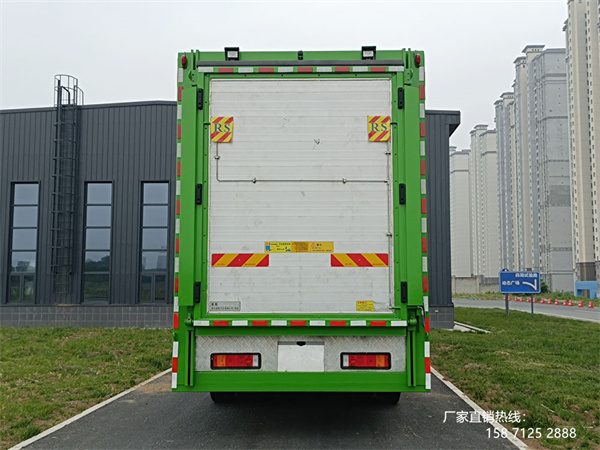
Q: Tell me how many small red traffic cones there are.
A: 13